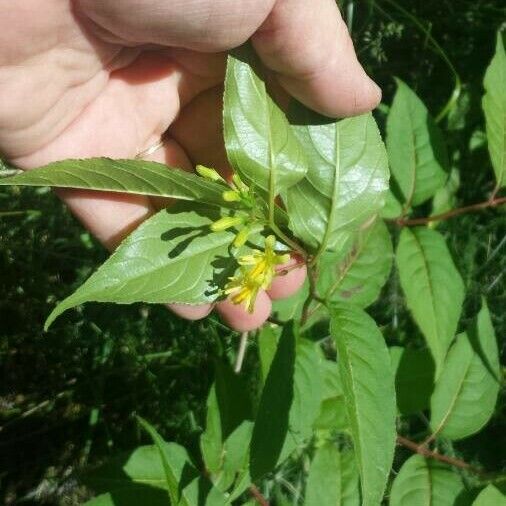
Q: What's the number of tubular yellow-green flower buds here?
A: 5